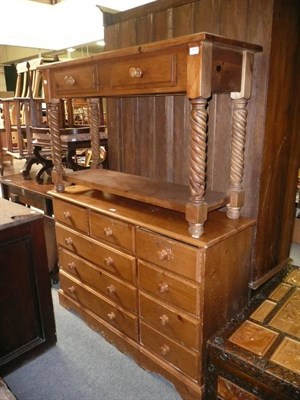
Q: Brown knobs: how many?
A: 14